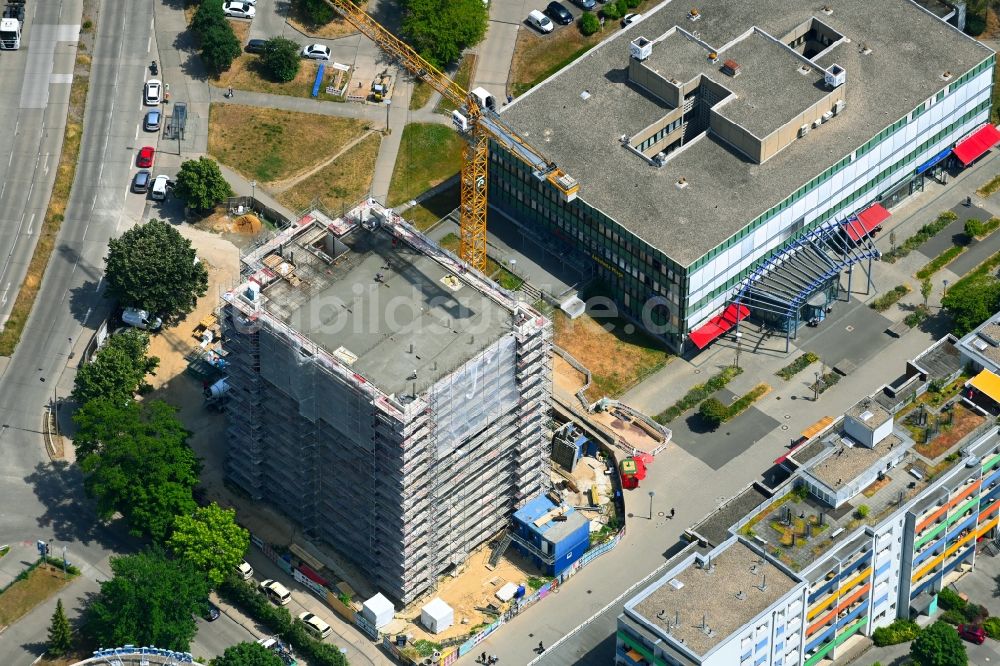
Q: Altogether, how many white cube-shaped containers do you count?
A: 2